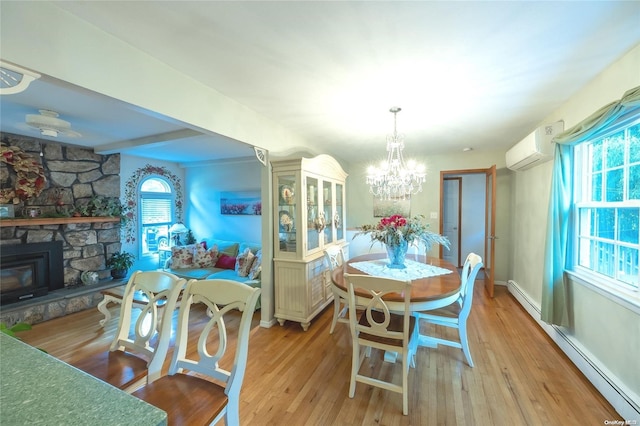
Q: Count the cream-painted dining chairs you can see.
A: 5